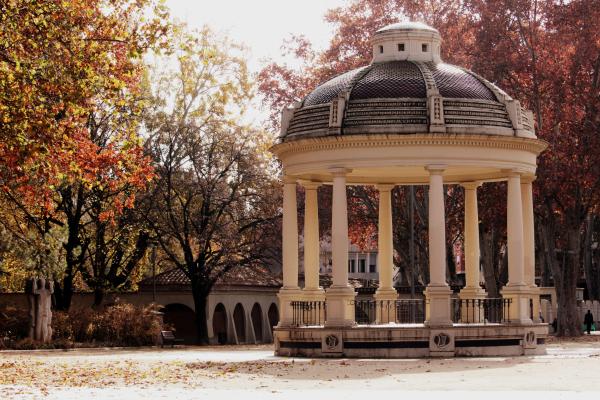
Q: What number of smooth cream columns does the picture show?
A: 8